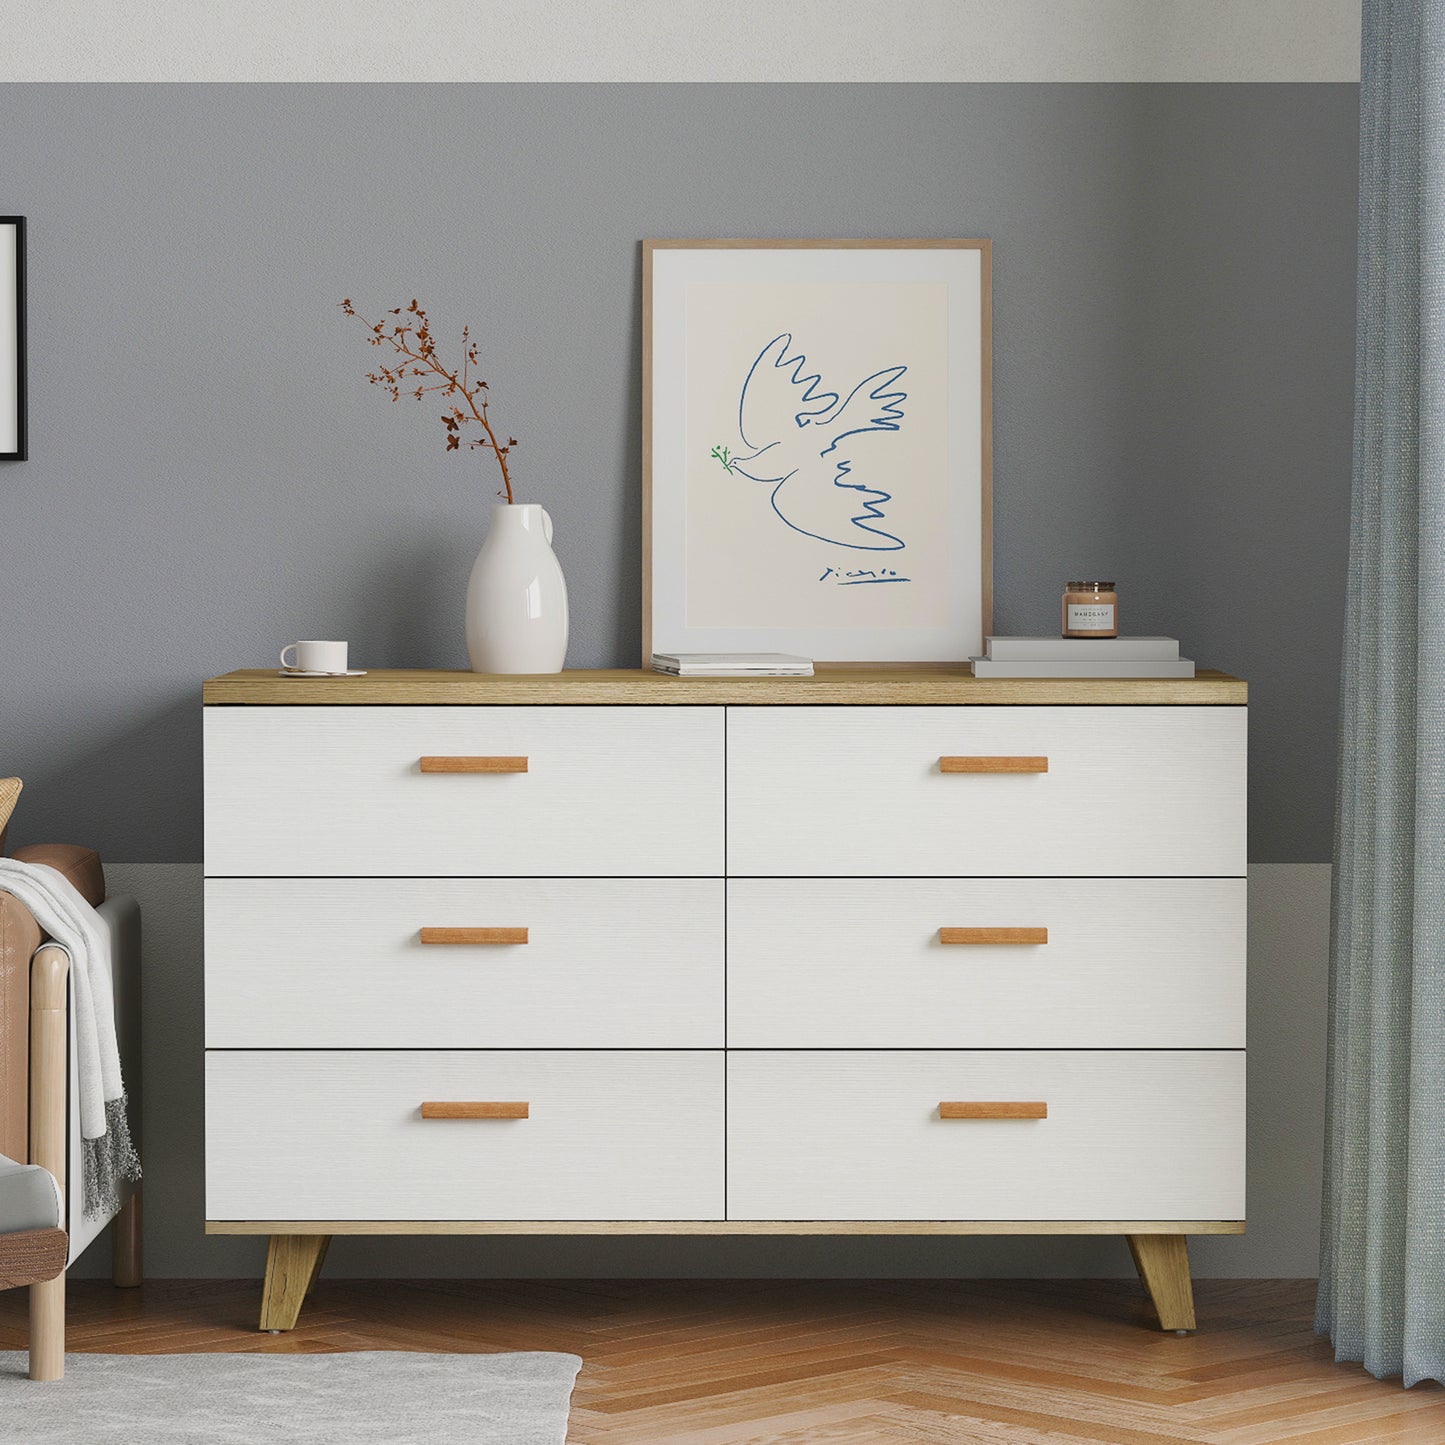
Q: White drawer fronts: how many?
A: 6